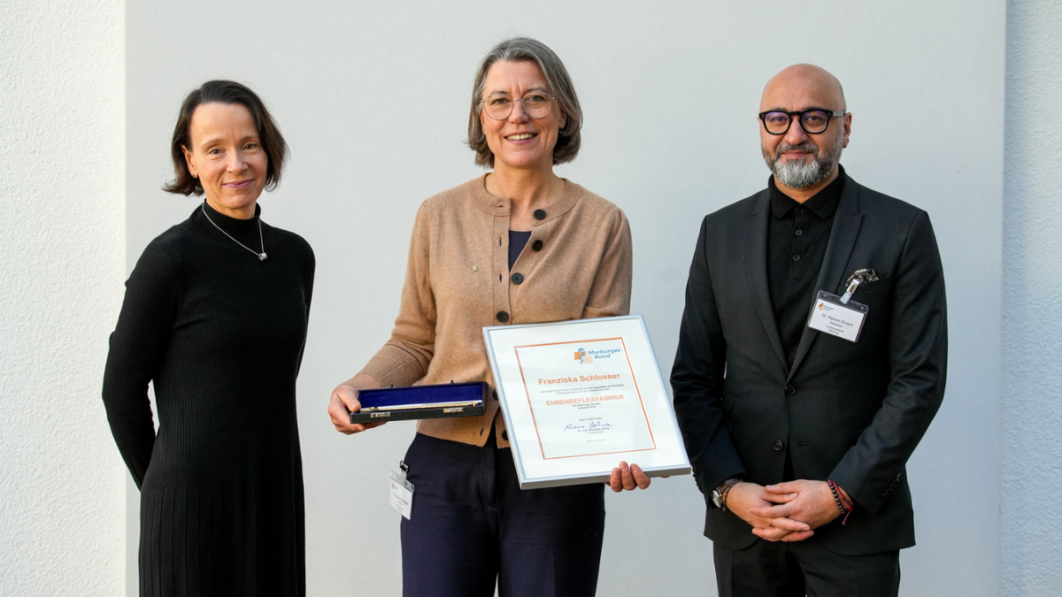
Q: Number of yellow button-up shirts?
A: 0